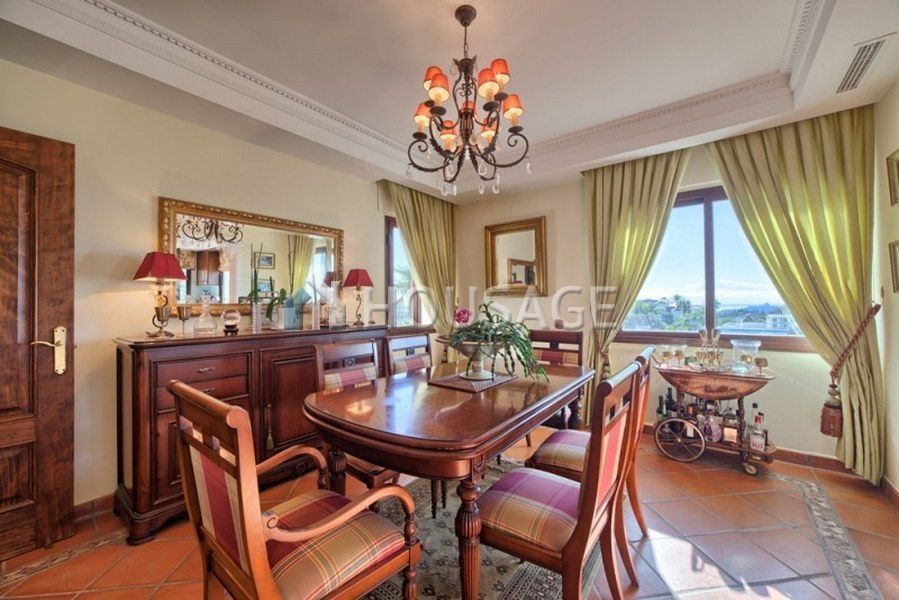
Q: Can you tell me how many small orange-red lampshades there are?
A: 9